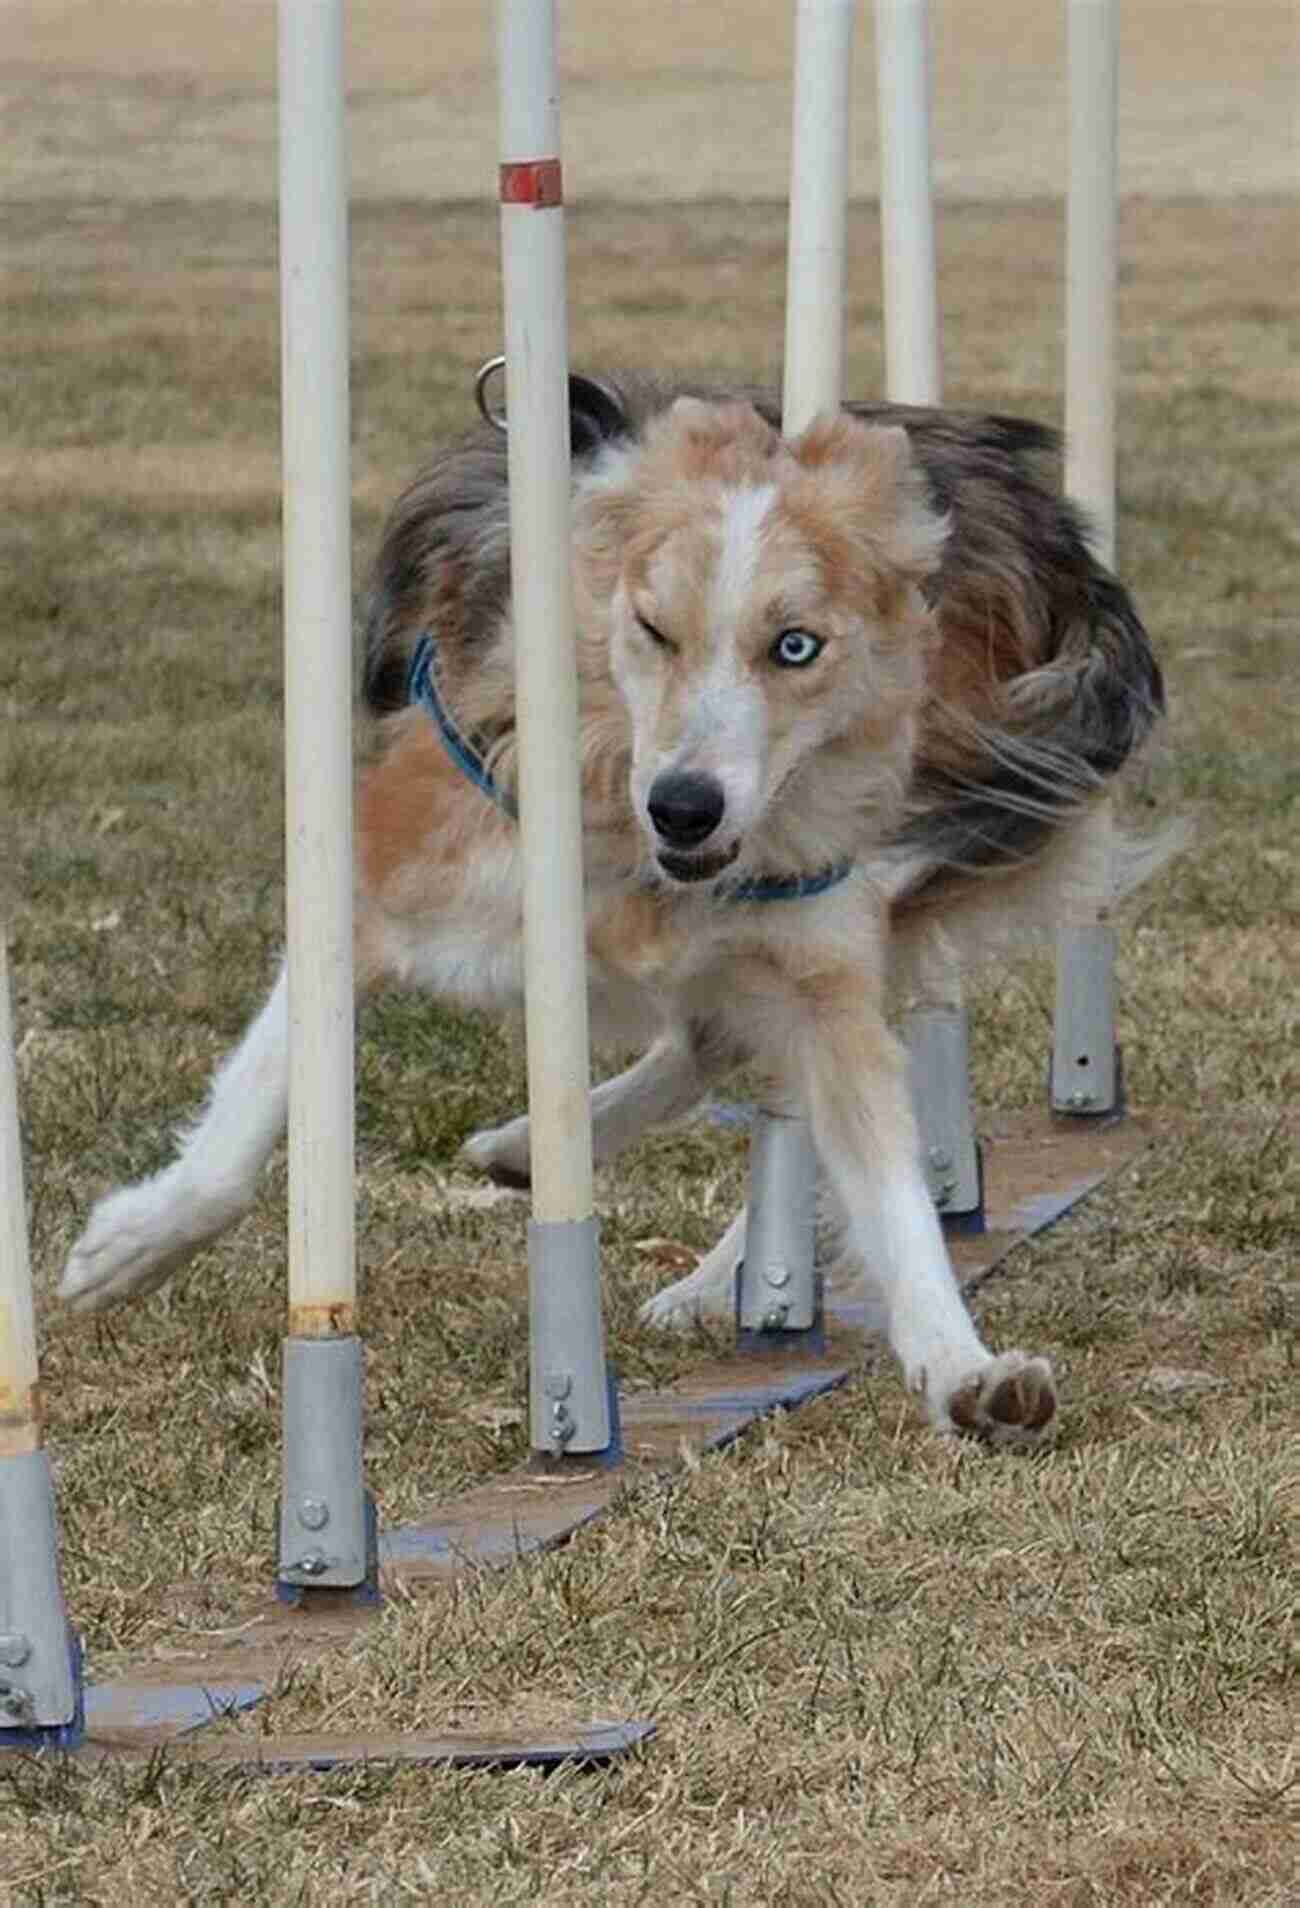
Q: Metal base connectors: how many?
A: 6